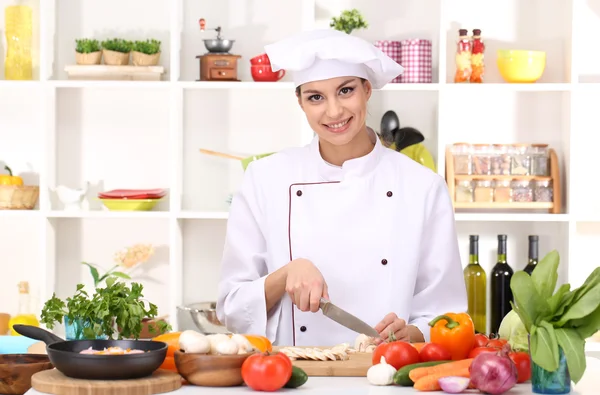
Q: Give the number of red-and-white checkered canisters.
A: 2